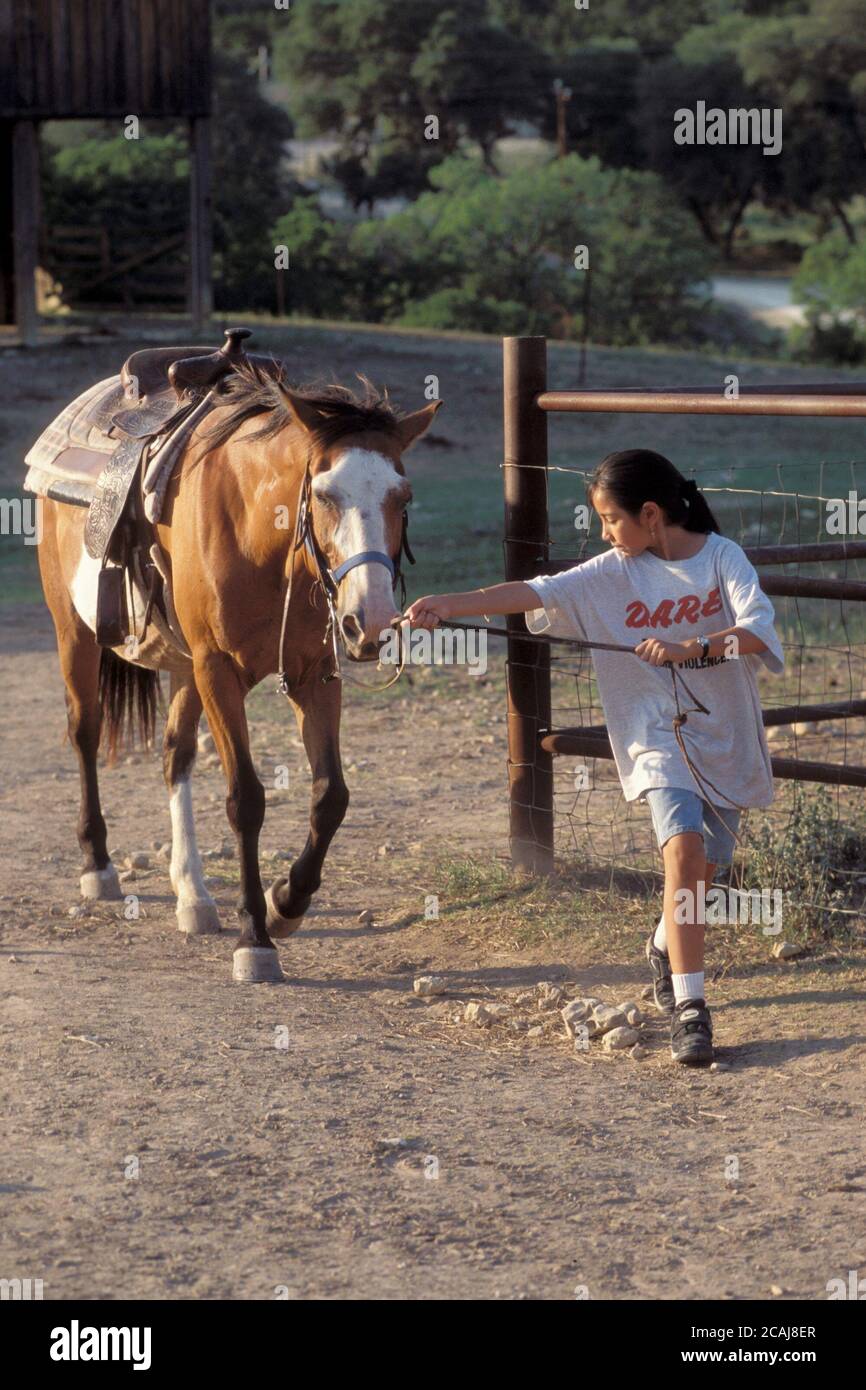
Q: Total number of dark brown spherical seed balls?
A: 0